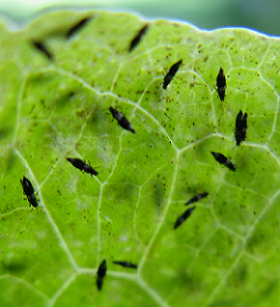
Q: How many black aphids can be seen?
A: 14